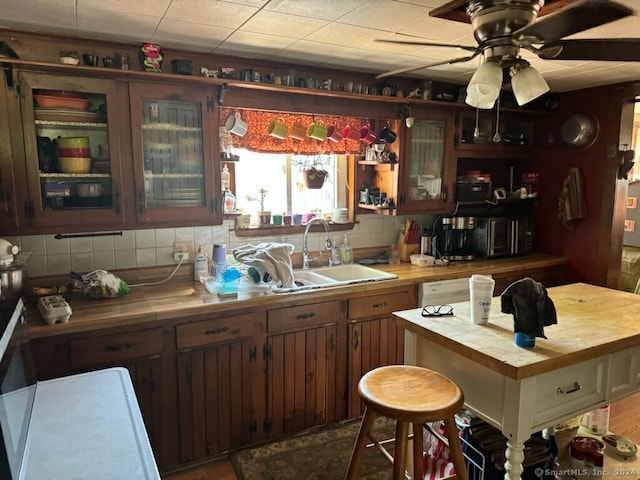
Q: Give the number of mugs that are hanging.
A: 8